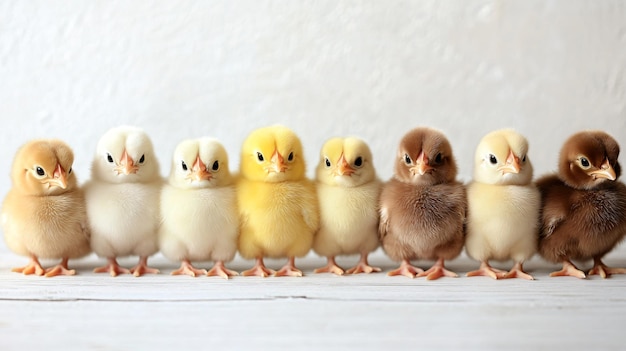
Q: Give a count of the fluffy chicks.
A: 8